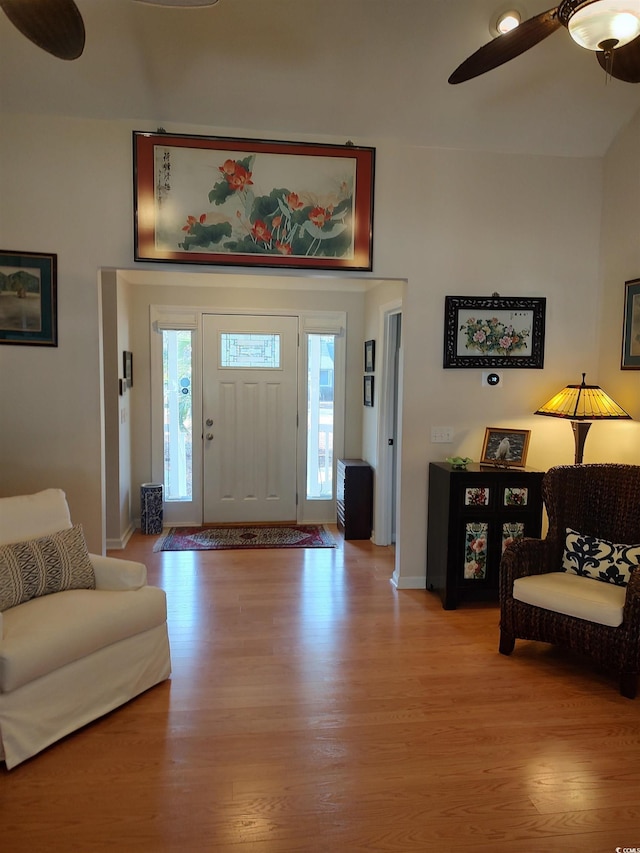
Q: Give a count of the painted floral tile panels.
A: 4